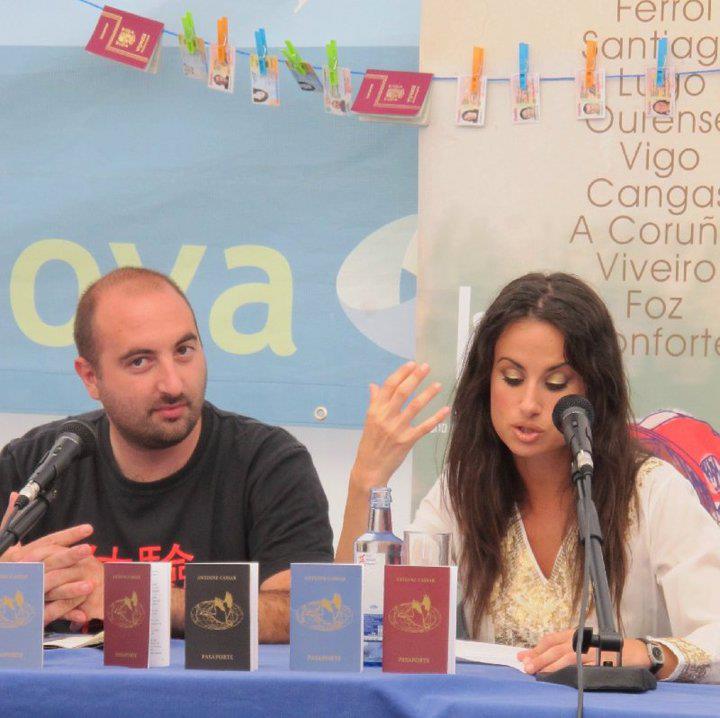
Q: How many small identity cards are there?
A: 9